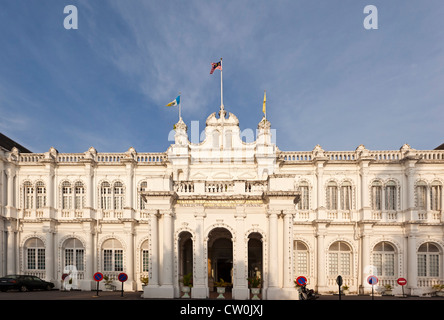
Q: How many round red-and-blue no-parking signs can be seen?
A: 4